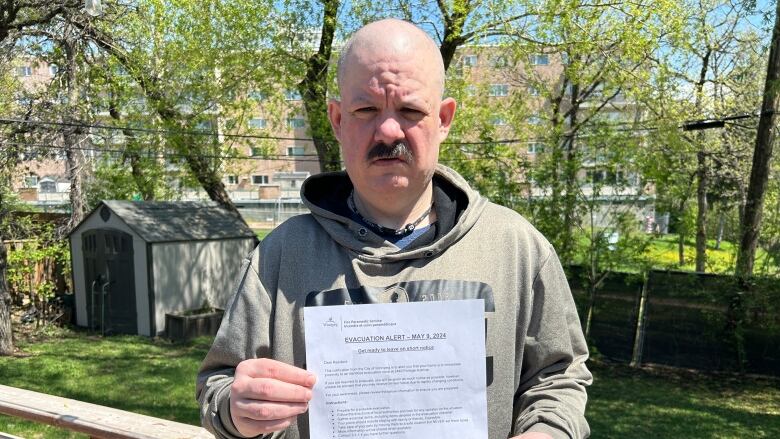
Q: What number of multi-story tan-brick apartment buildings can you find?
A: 1